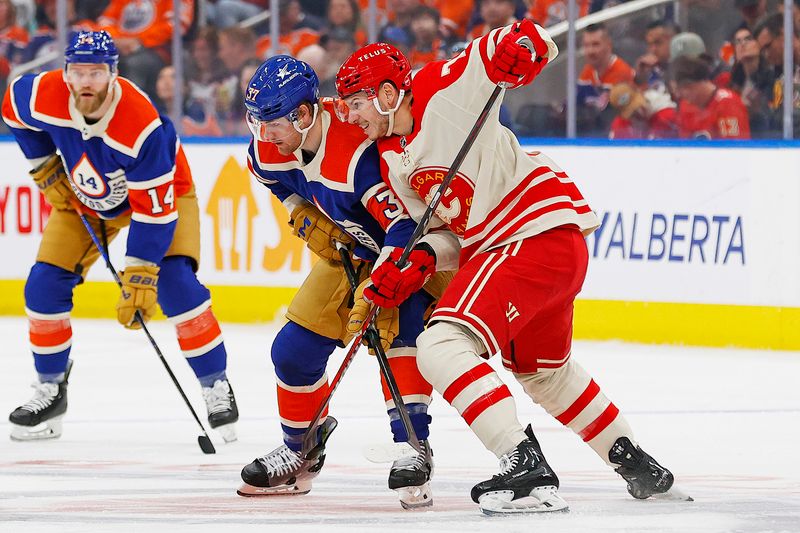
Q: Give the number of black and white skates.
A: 6